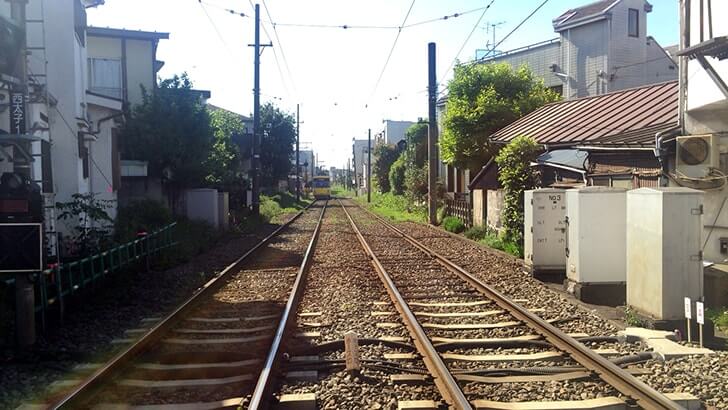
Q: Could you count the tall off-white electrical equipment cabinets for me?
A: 3